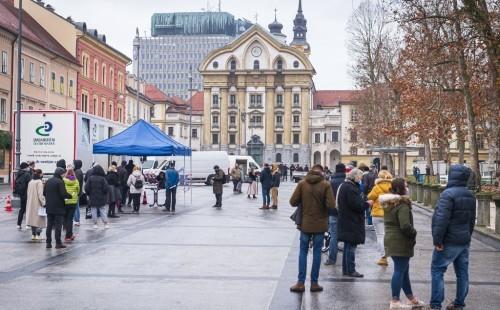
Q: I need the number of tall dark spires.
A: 2